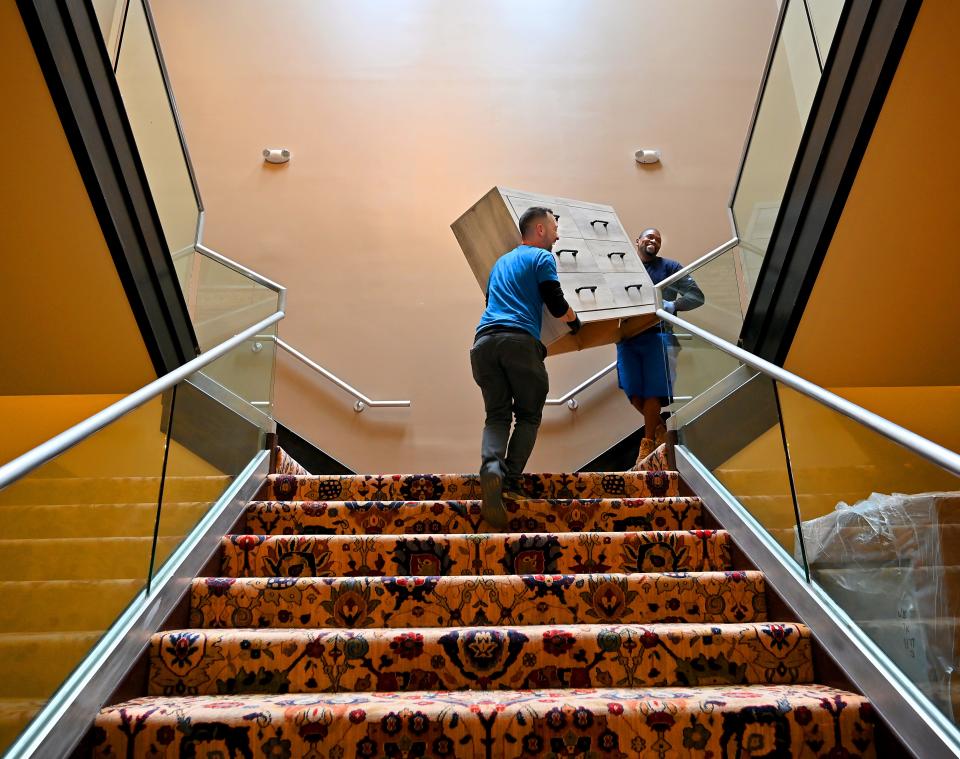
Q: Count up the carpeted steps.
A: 6